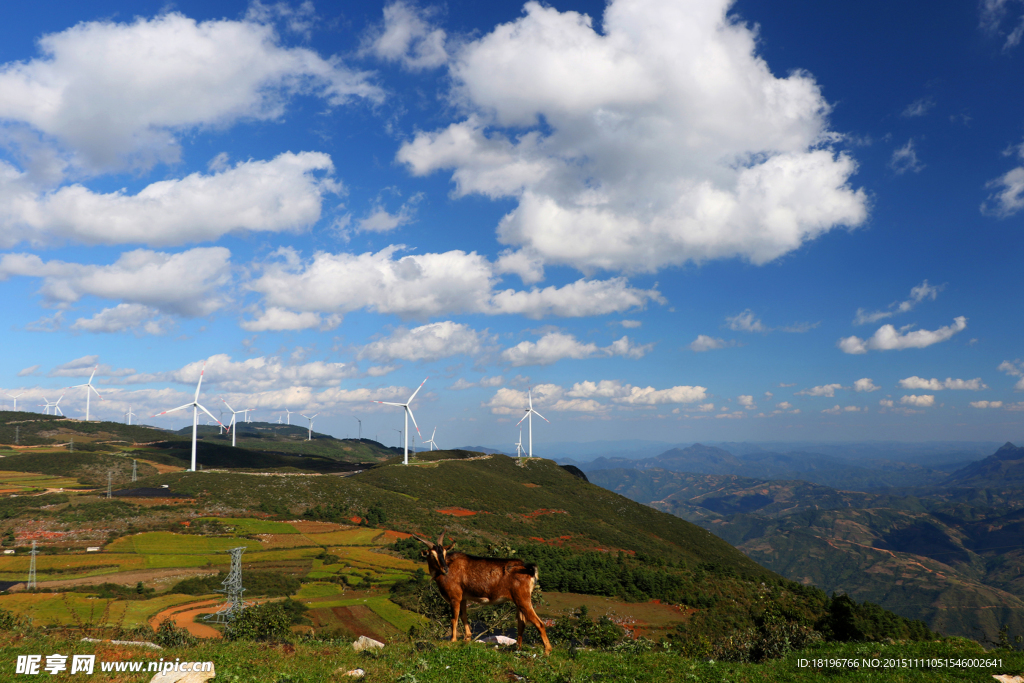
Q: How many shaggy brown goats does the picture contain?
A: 1